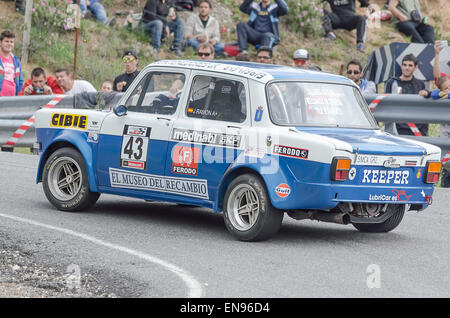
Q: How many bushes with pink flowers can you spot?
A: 2